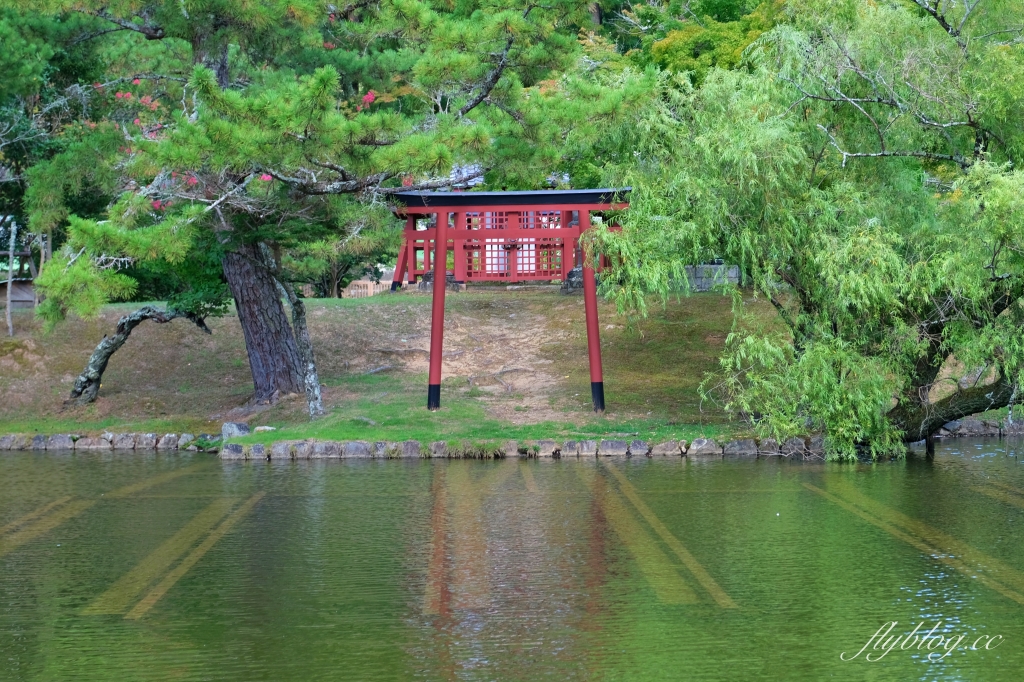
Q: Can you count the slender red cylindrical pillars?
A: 2